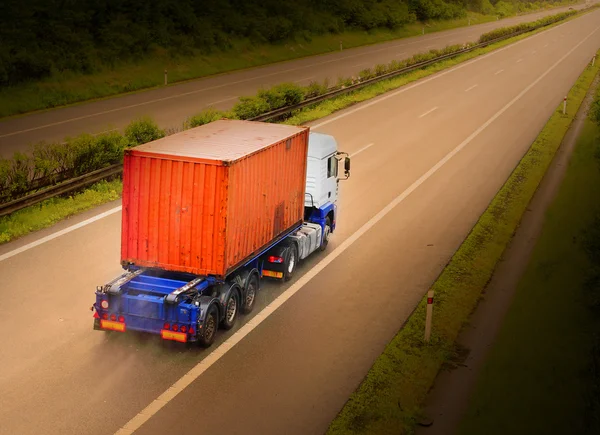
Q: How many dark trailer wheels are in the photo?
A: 3